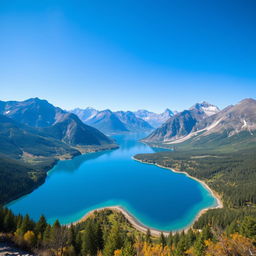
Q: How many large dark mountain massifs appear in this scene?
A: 2